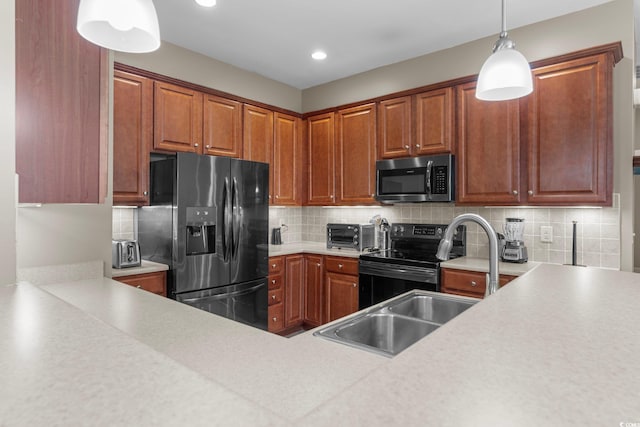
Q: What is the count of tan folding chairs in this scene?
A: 0